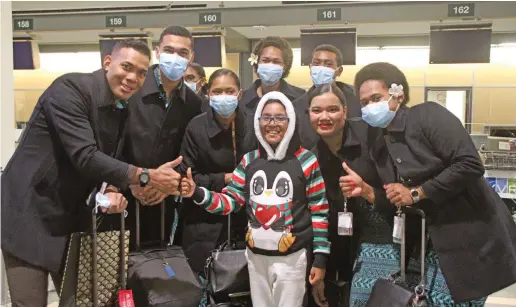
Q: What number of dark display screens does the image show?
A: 5